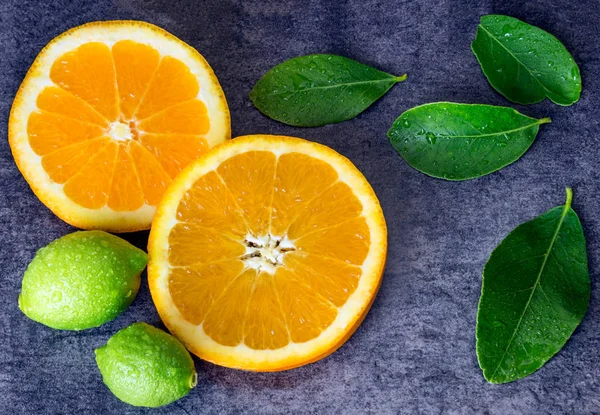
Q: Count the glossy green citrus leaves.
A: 4